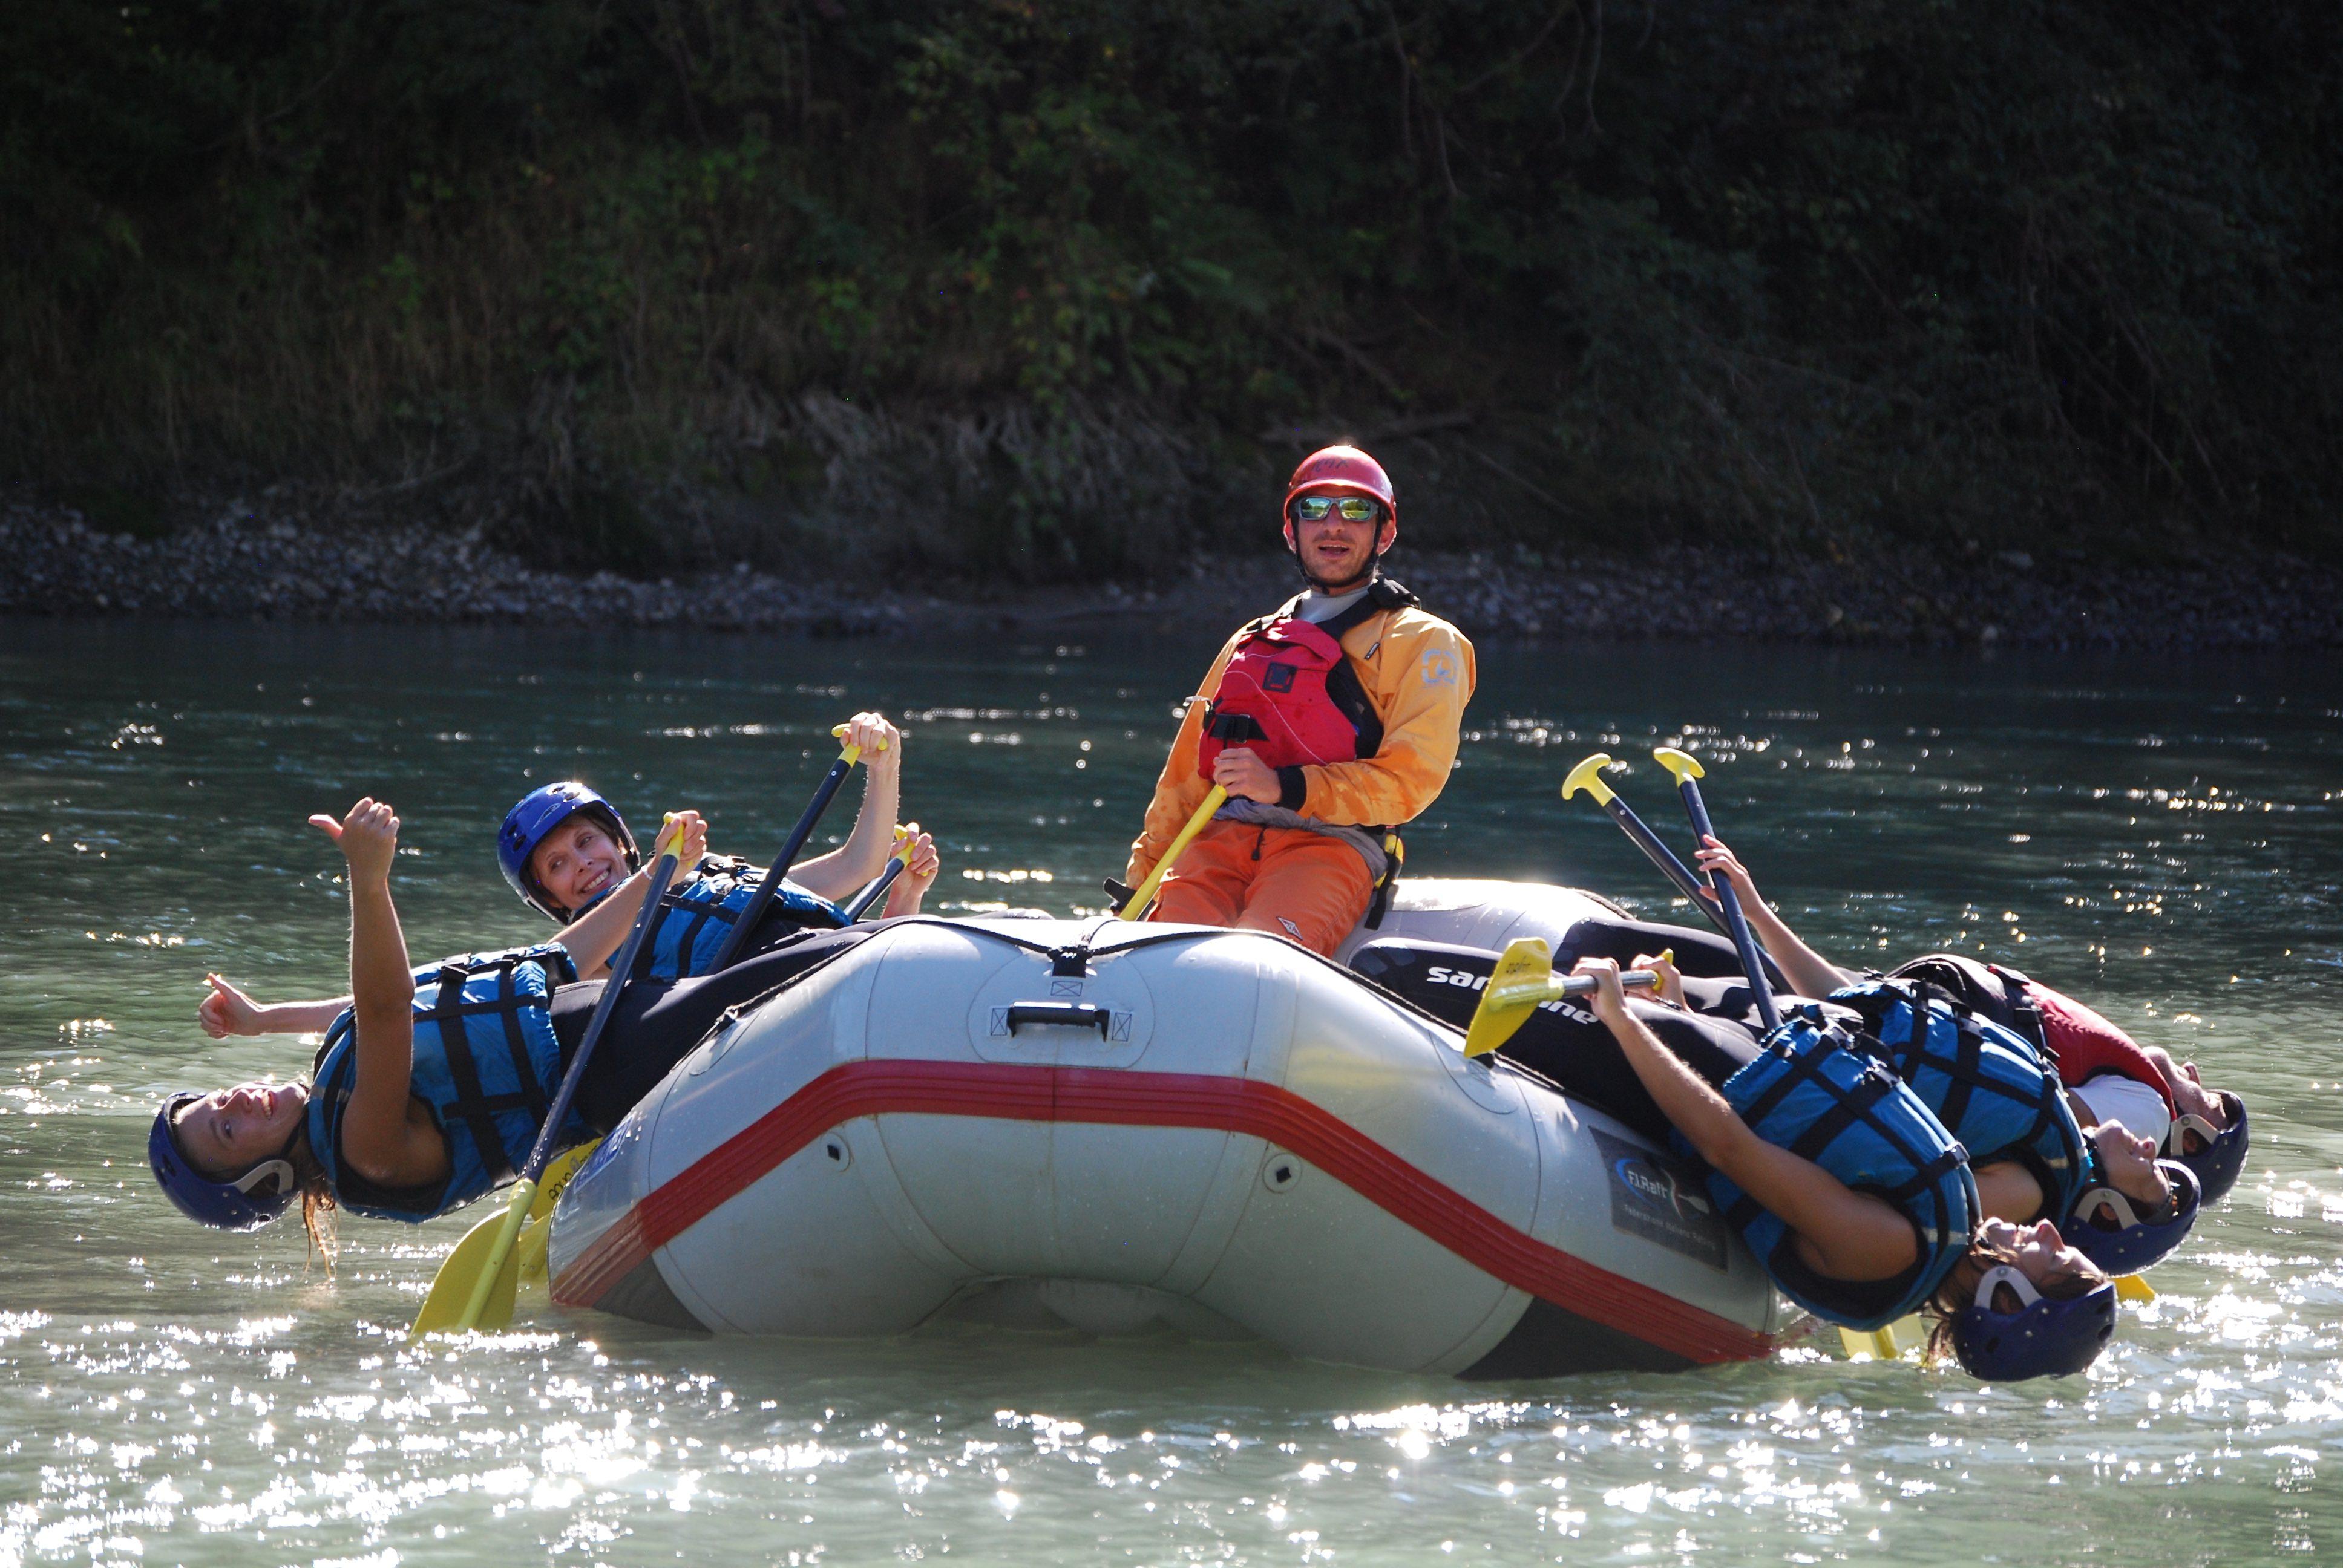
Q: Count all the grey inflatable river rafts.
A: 1